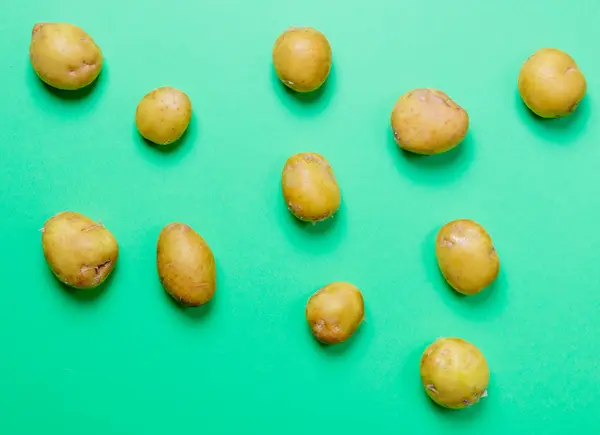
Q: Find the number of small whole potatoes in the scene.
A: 11